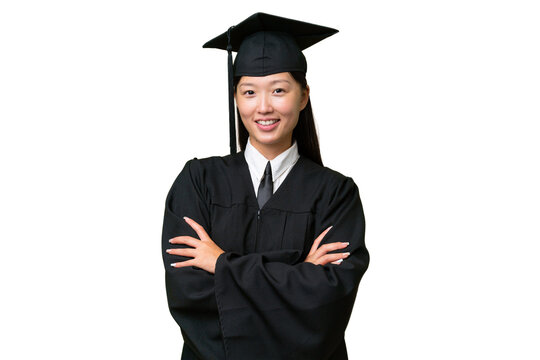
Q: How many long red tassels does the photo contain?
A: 0